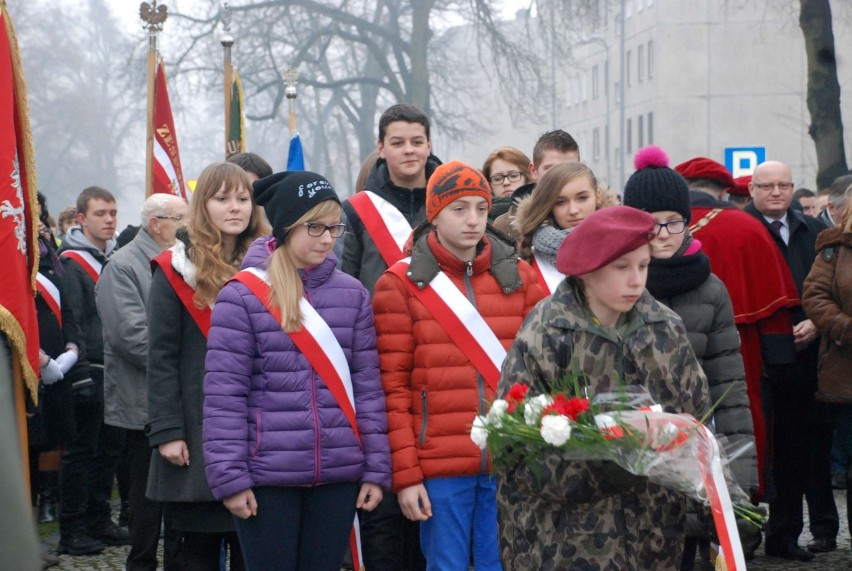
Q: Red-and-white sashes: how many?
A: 7